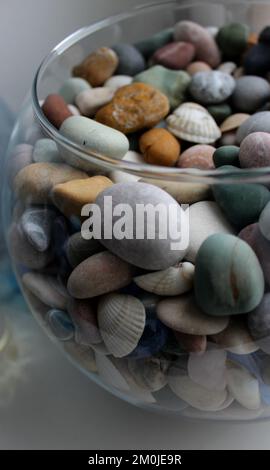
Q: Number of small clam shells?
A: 3